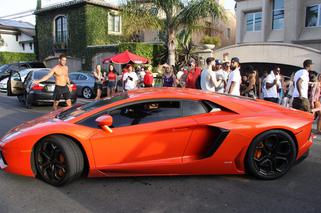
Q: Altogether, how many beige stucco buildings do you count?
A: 2